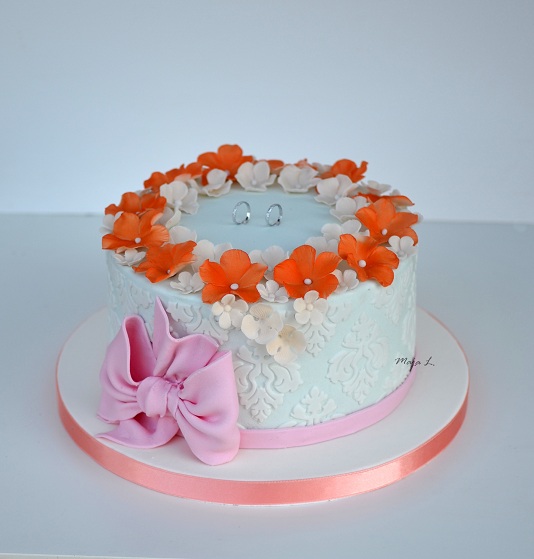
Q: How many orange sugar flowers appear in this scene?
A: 12